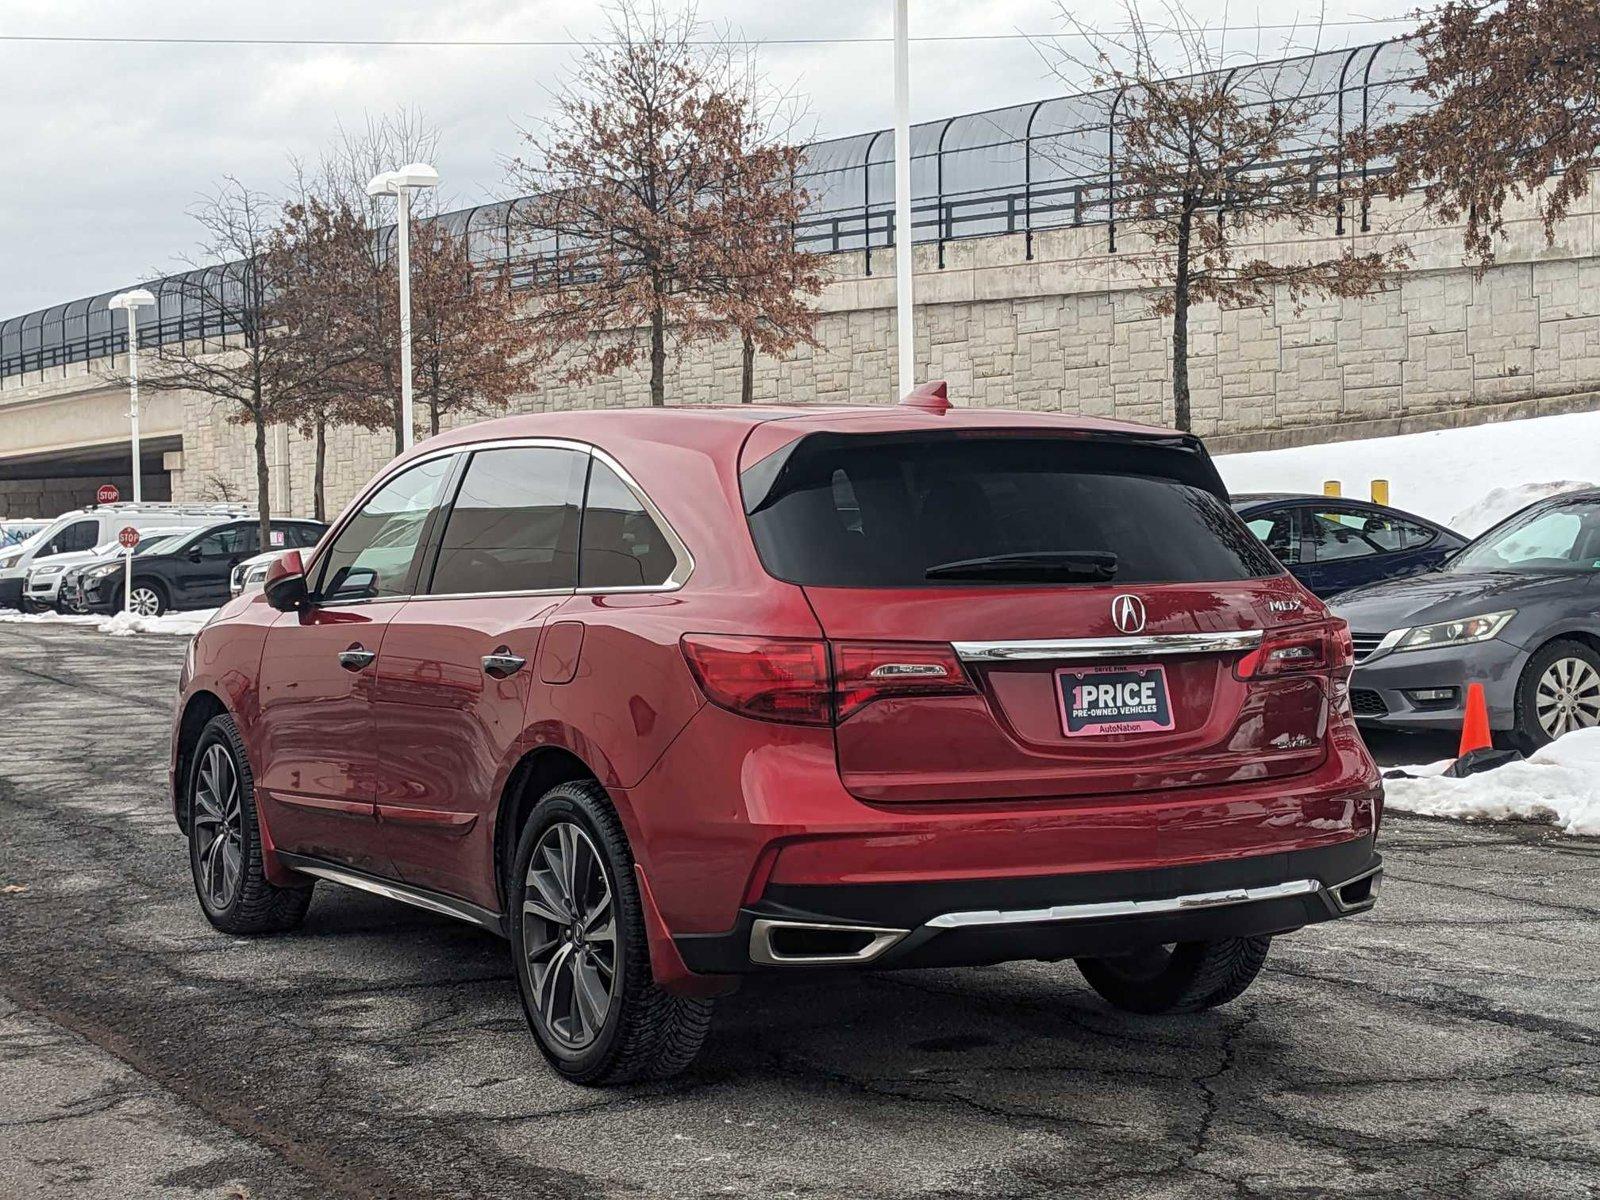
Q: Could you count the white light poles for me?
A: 3